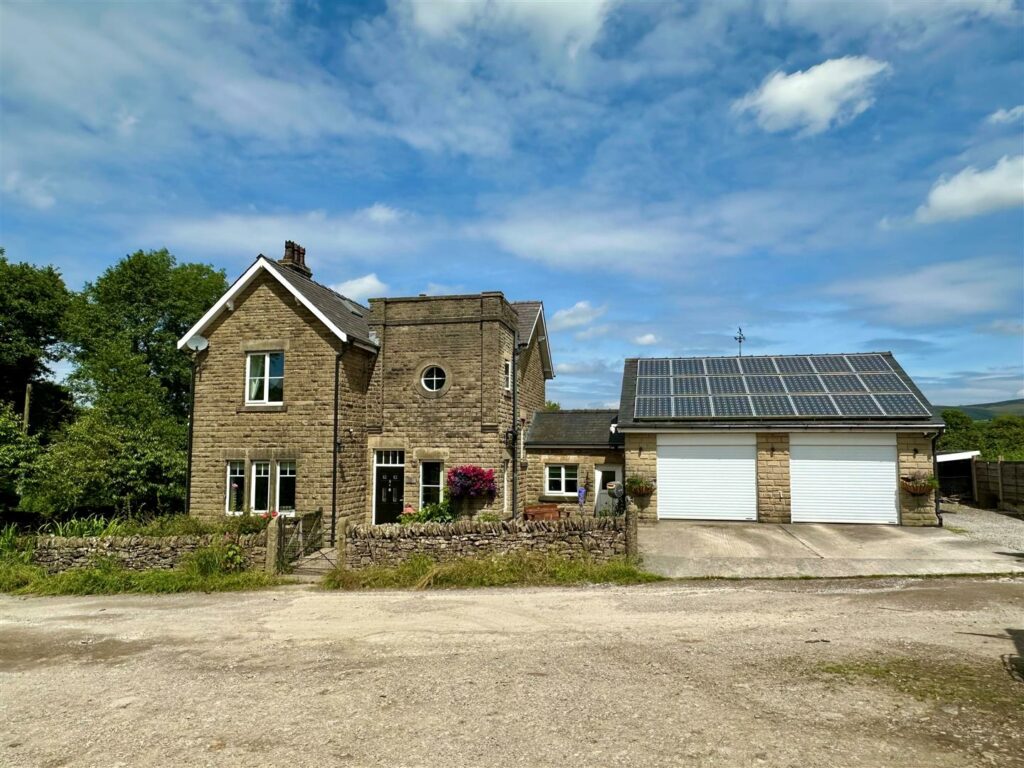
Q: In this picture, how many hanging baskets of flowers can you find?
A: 3